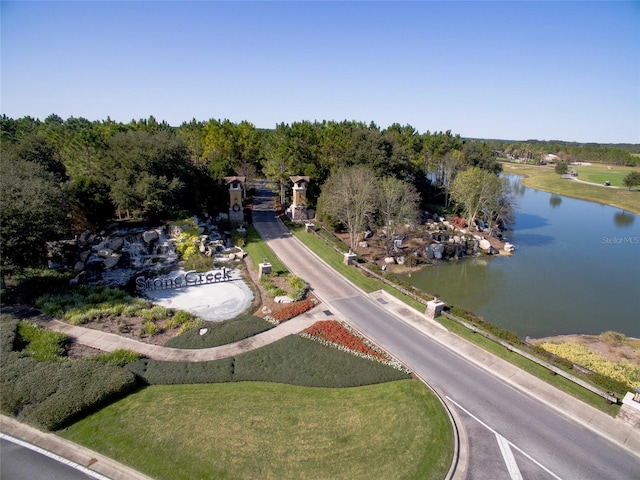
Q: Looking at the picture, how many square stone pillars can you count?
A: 6